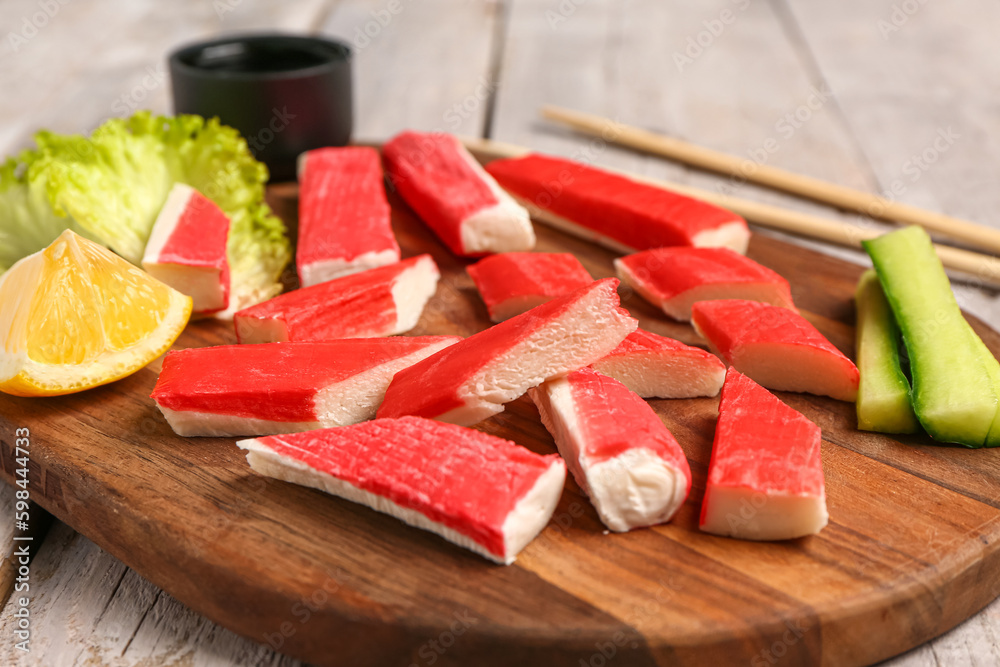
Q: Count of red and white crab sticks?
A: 14